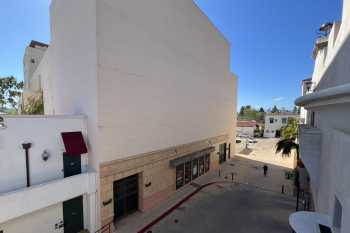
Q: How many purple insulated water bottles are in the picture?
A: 0